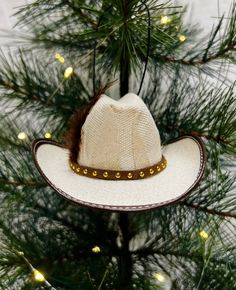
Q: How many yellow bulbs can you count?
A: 10